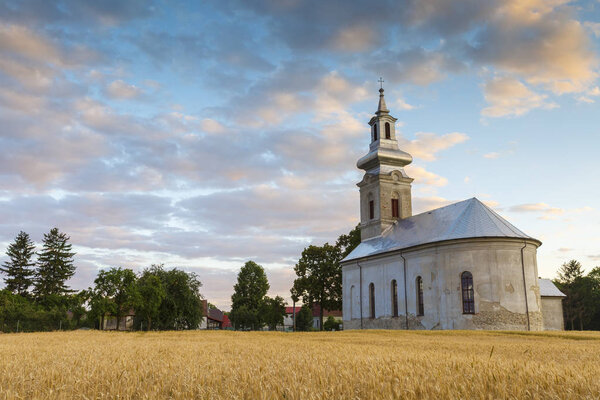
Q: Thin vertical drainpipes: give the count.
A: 3